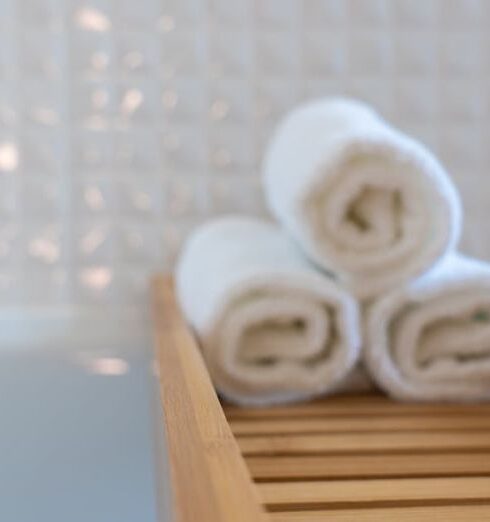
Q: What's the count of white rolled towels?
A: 3